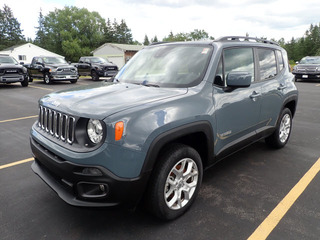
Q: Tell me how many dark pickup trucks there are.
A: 3